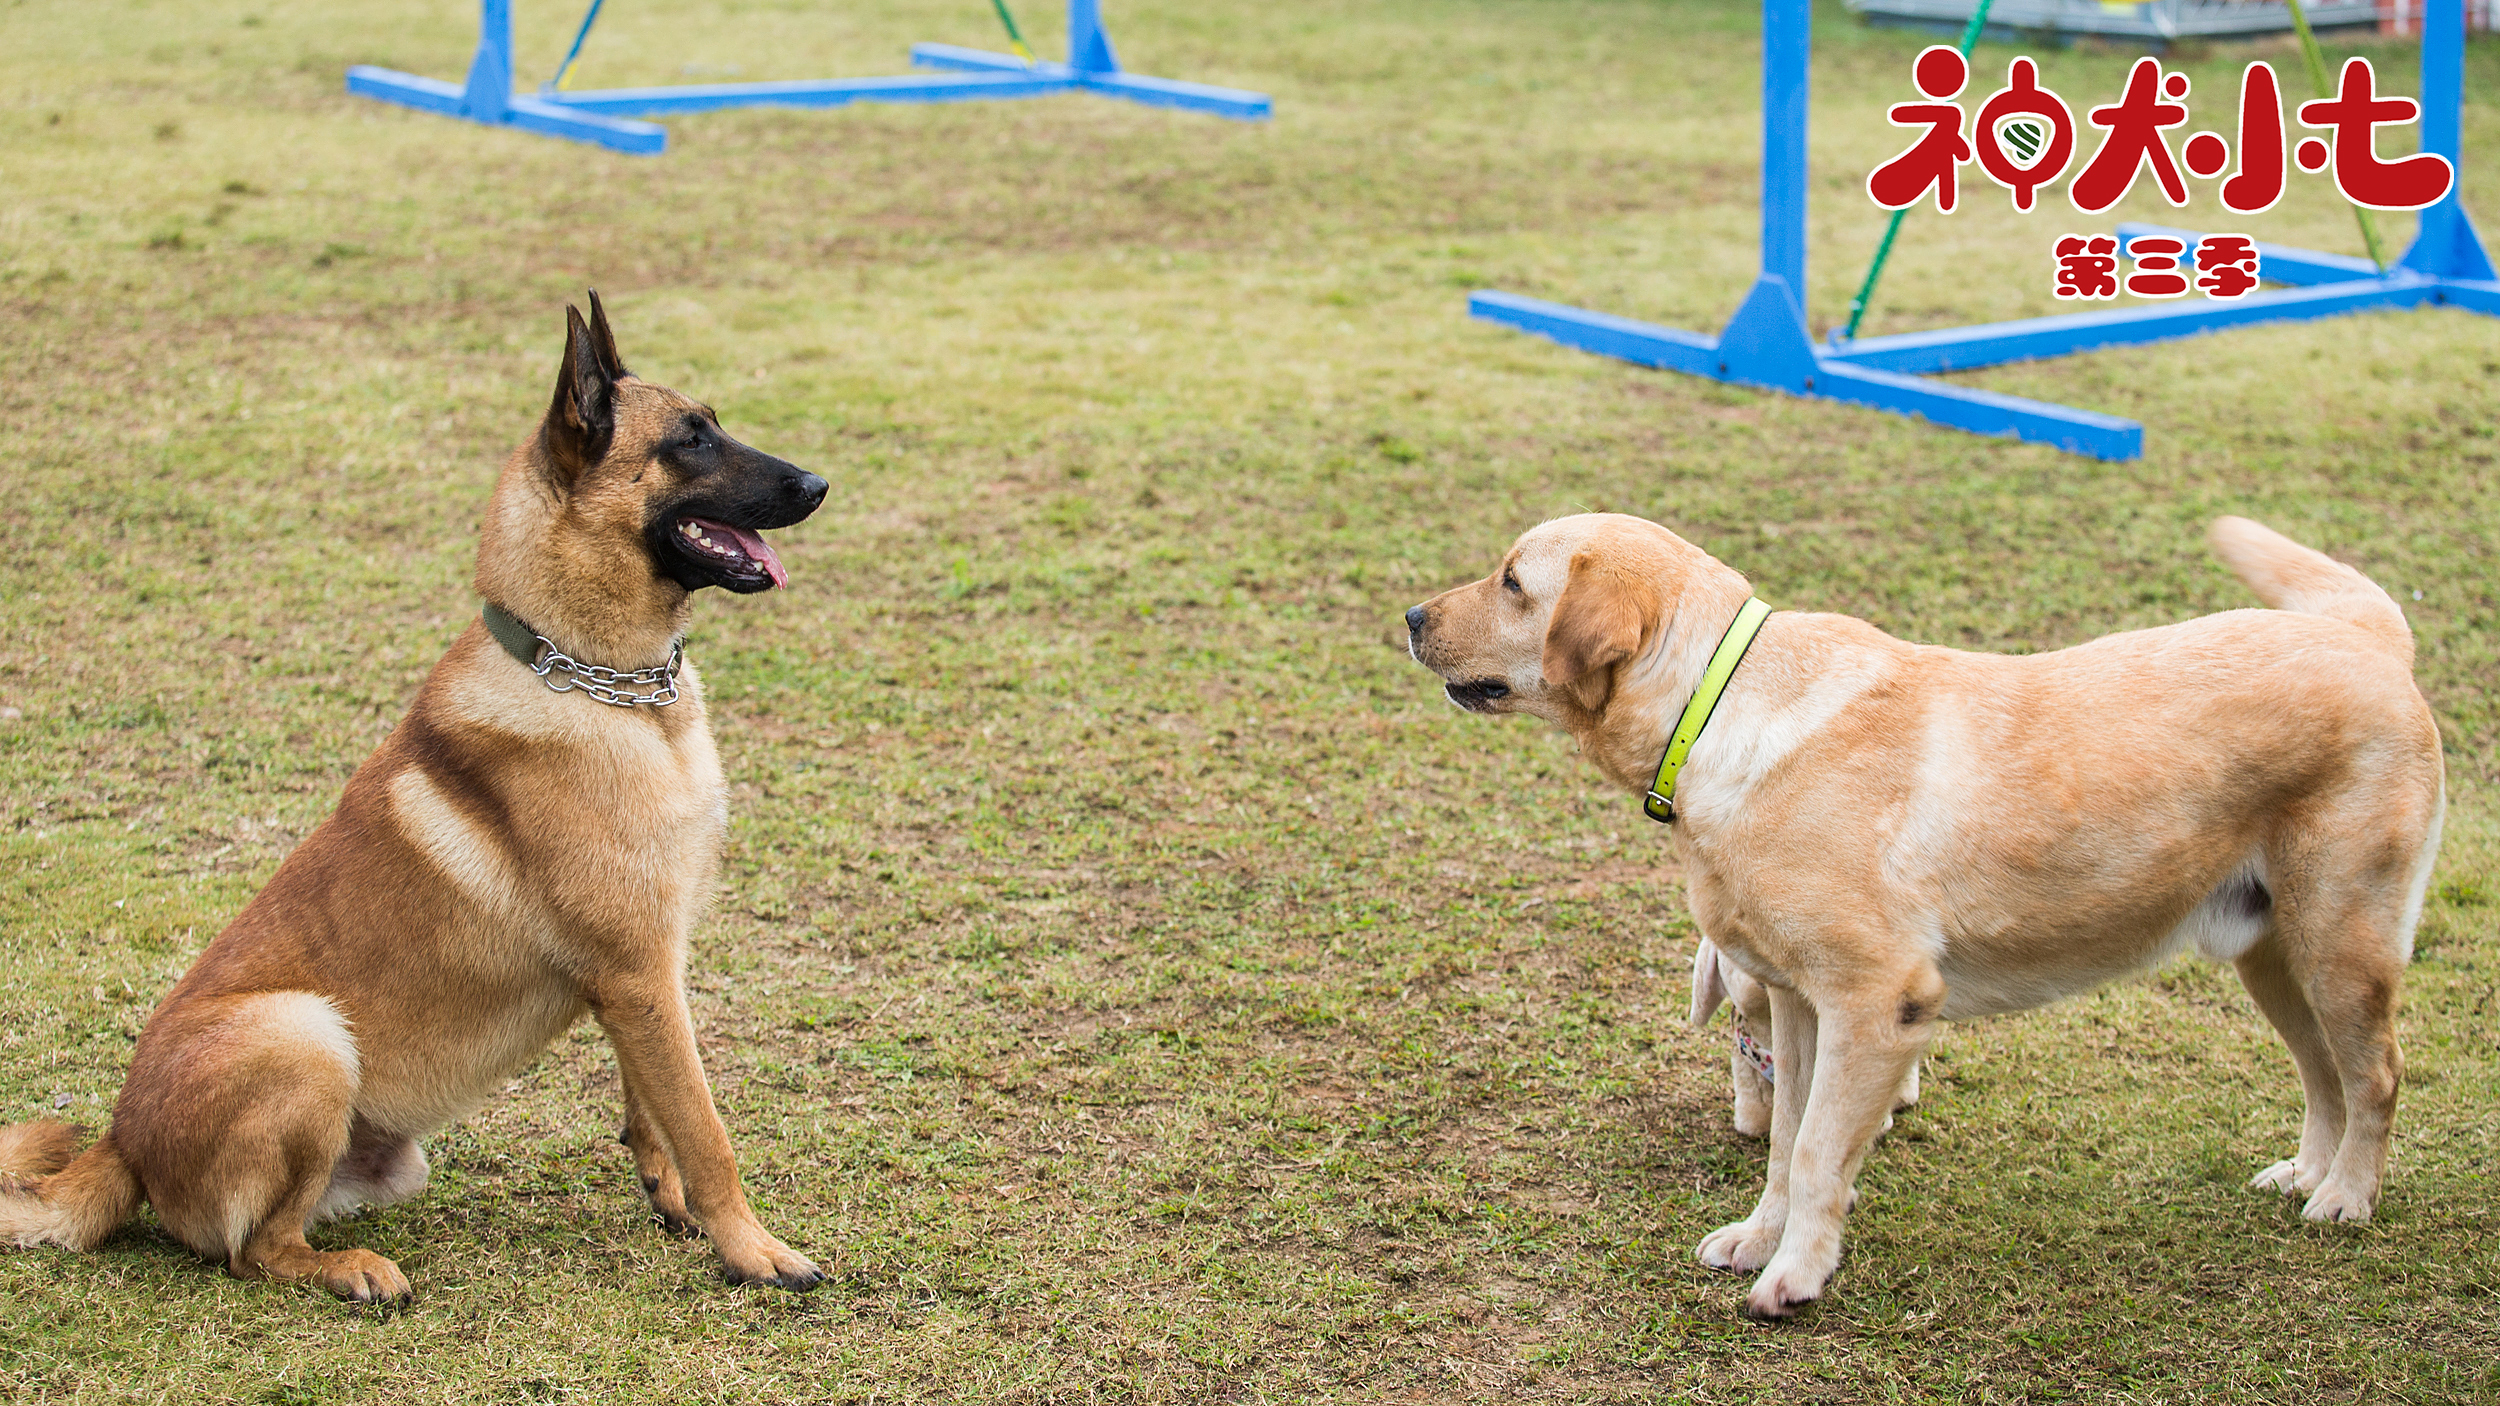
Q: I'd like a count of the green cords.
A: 3